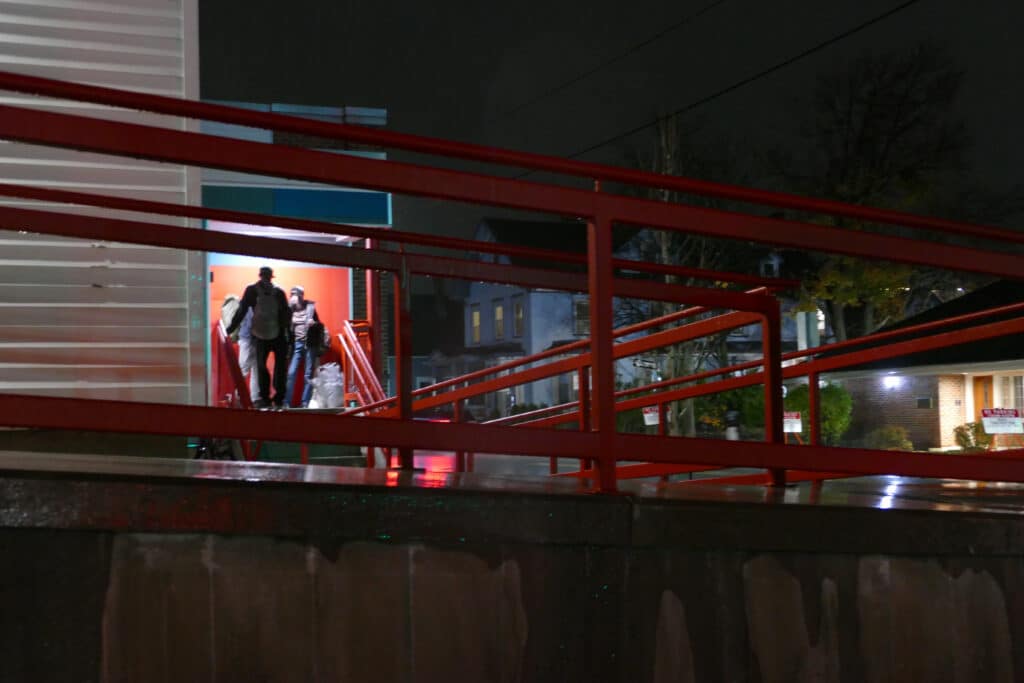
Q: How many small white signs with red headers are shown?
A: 3